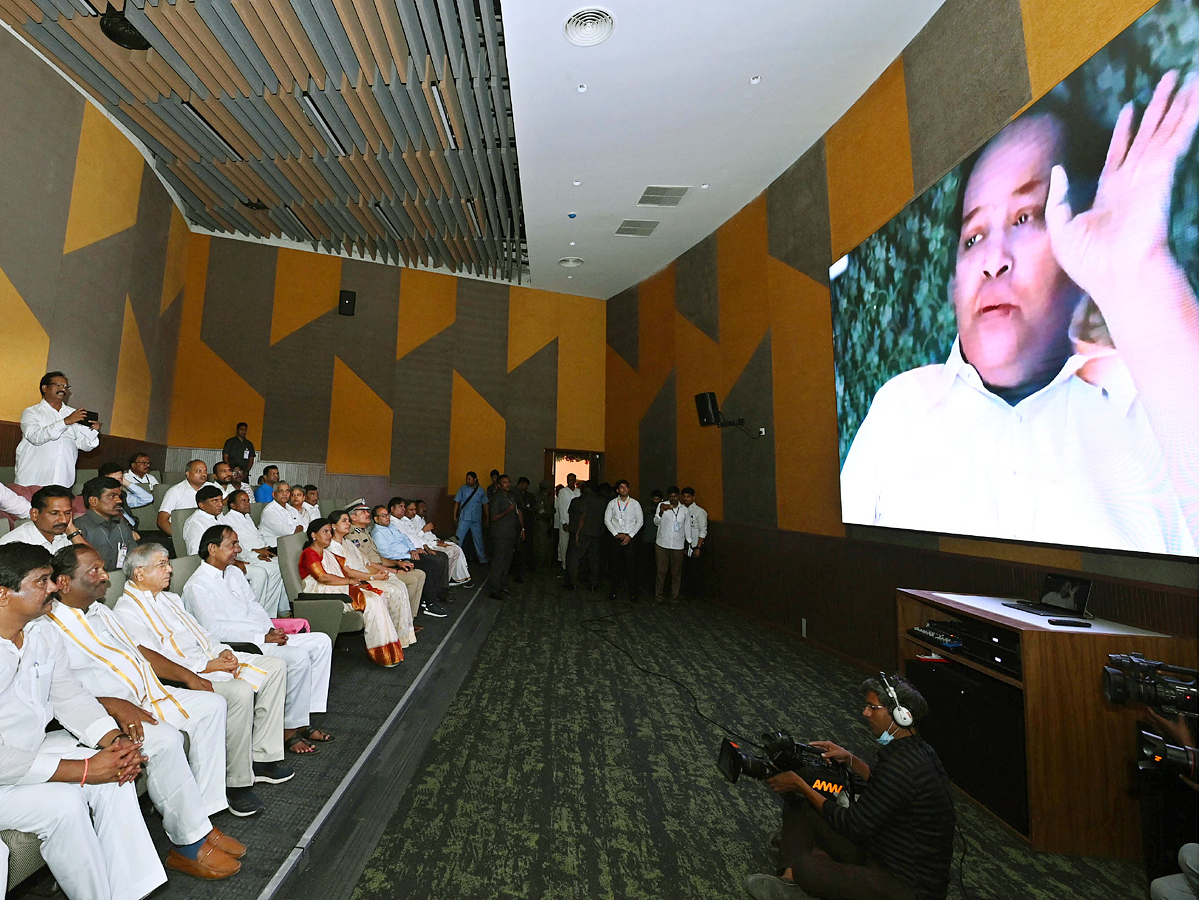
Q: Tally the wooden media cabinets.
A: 1